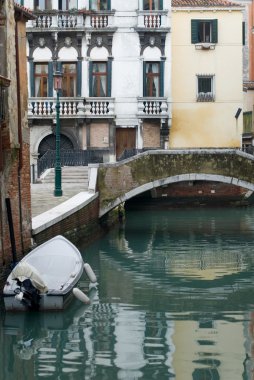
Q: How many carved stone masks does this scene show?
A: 4